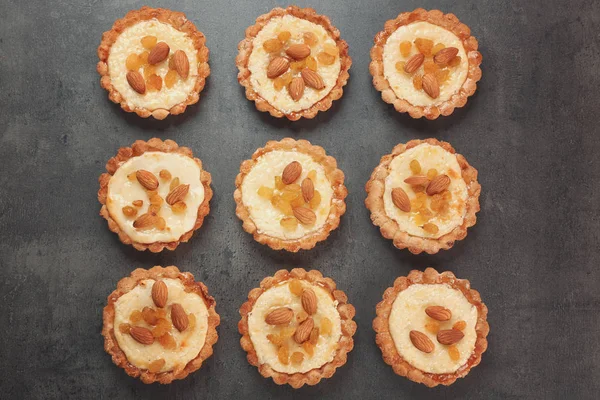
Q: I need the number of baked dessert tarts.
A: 9